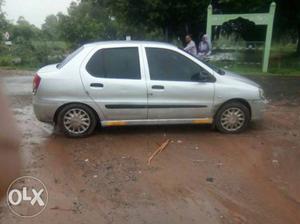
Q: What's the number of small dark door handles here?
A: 2